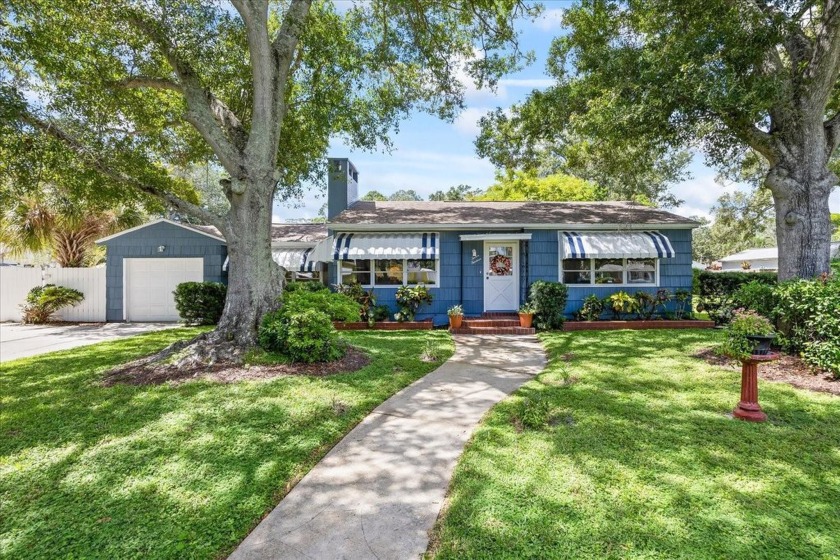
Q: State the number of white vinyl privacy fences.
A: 1